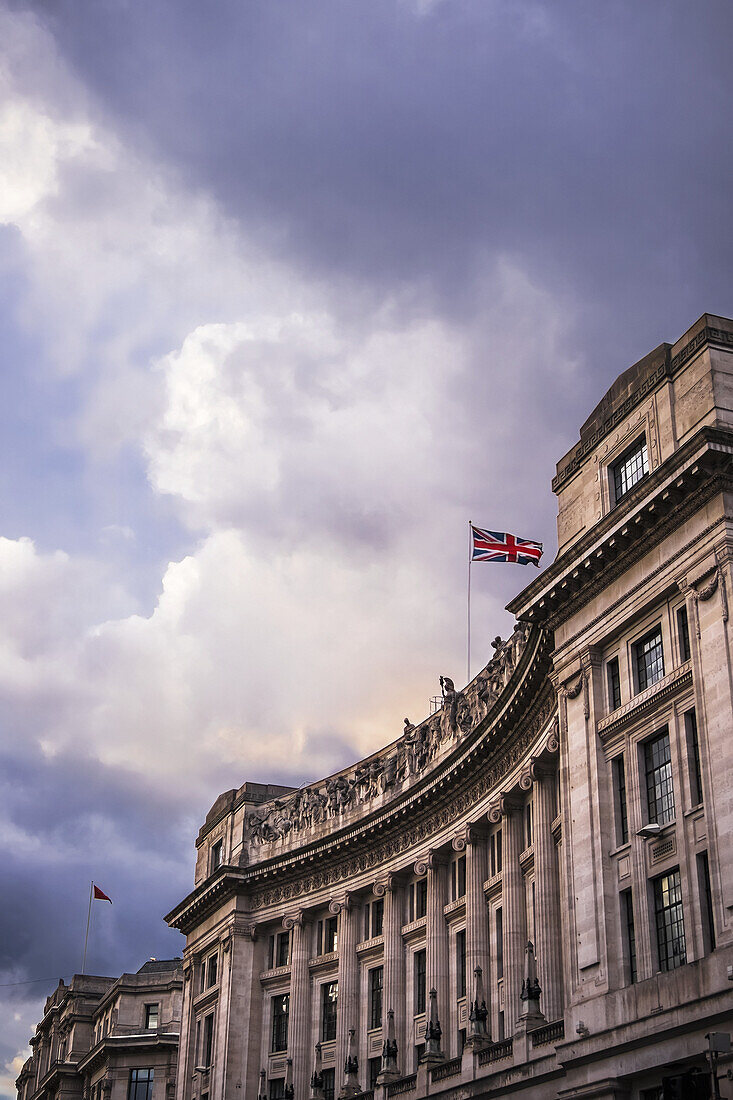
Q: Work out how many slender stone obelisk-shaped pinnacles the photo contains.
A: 8